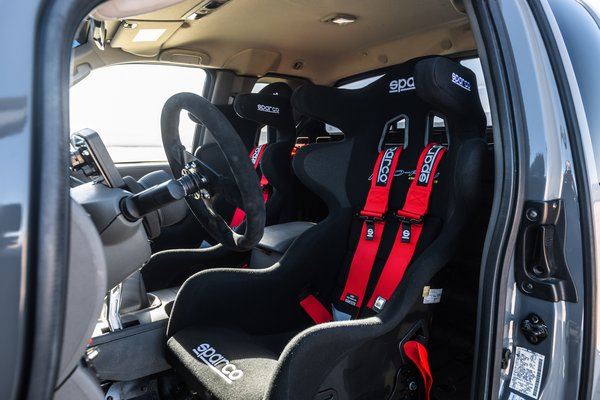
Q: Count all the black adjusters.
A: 2